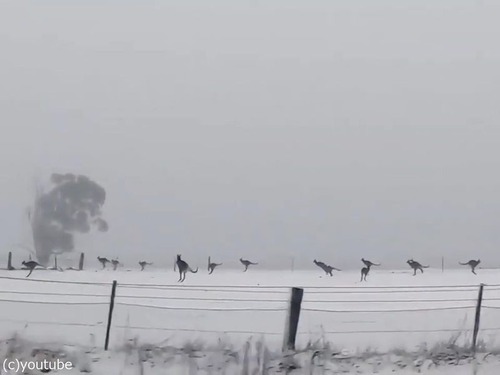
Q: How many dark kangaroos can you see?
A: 12